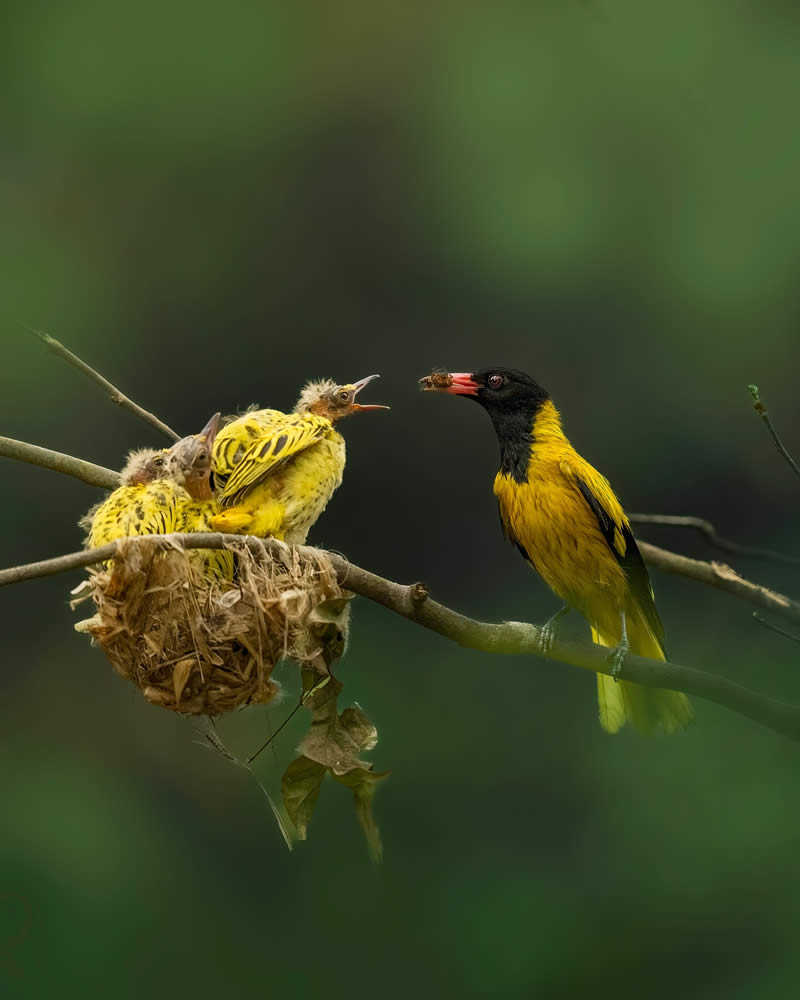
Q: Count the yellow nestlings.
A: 3